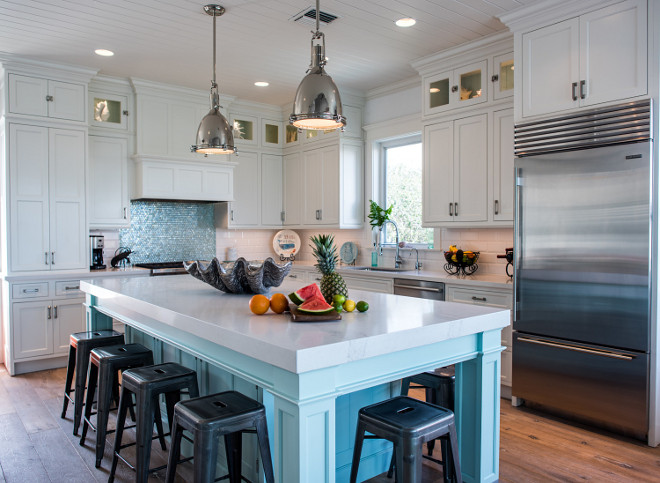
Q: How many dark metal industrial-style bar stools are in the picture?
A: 6